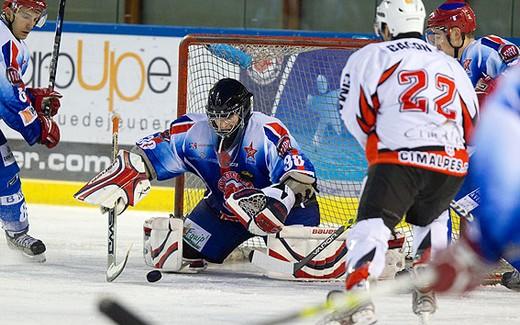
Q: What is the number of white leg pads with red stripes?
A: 2